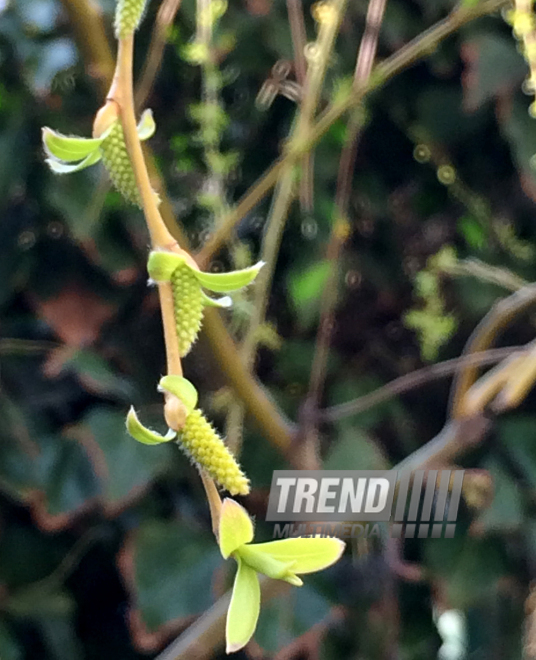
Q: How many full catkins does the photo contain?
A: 3